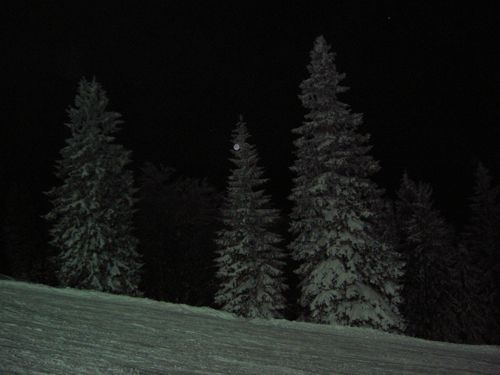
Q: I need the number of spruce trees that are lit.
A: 3